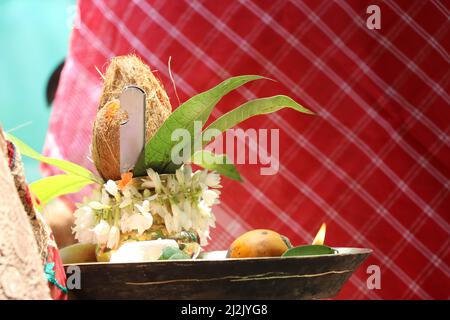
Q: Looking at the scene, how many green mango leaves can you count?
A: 5